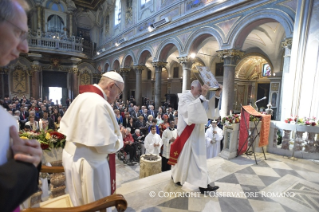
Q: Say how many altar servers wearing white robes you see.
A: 3